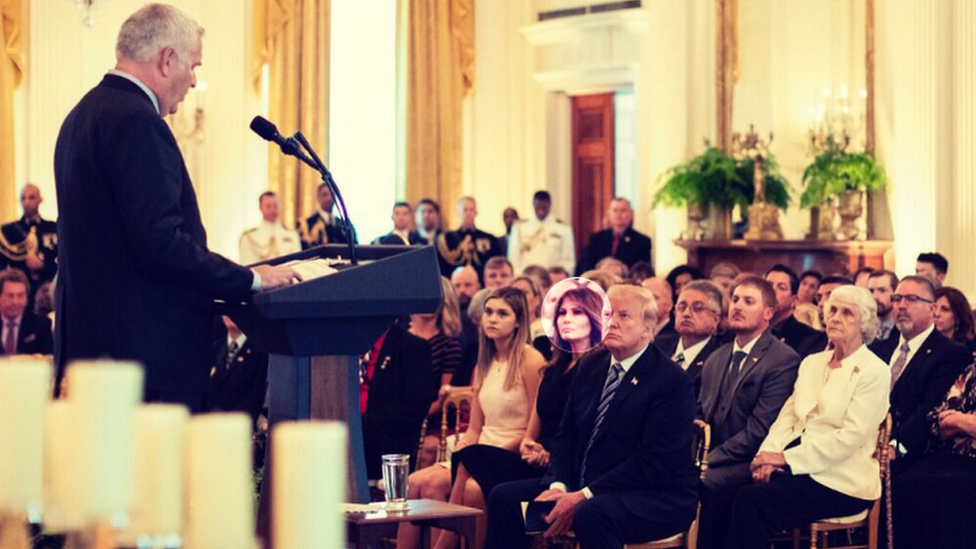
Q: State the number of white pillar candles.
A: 6